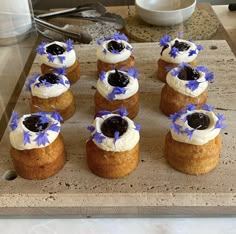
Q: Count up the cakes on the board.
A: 9